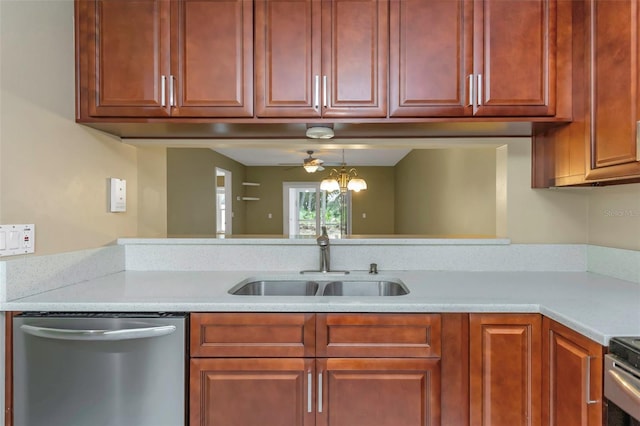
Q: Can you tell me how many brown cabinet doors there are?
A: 11